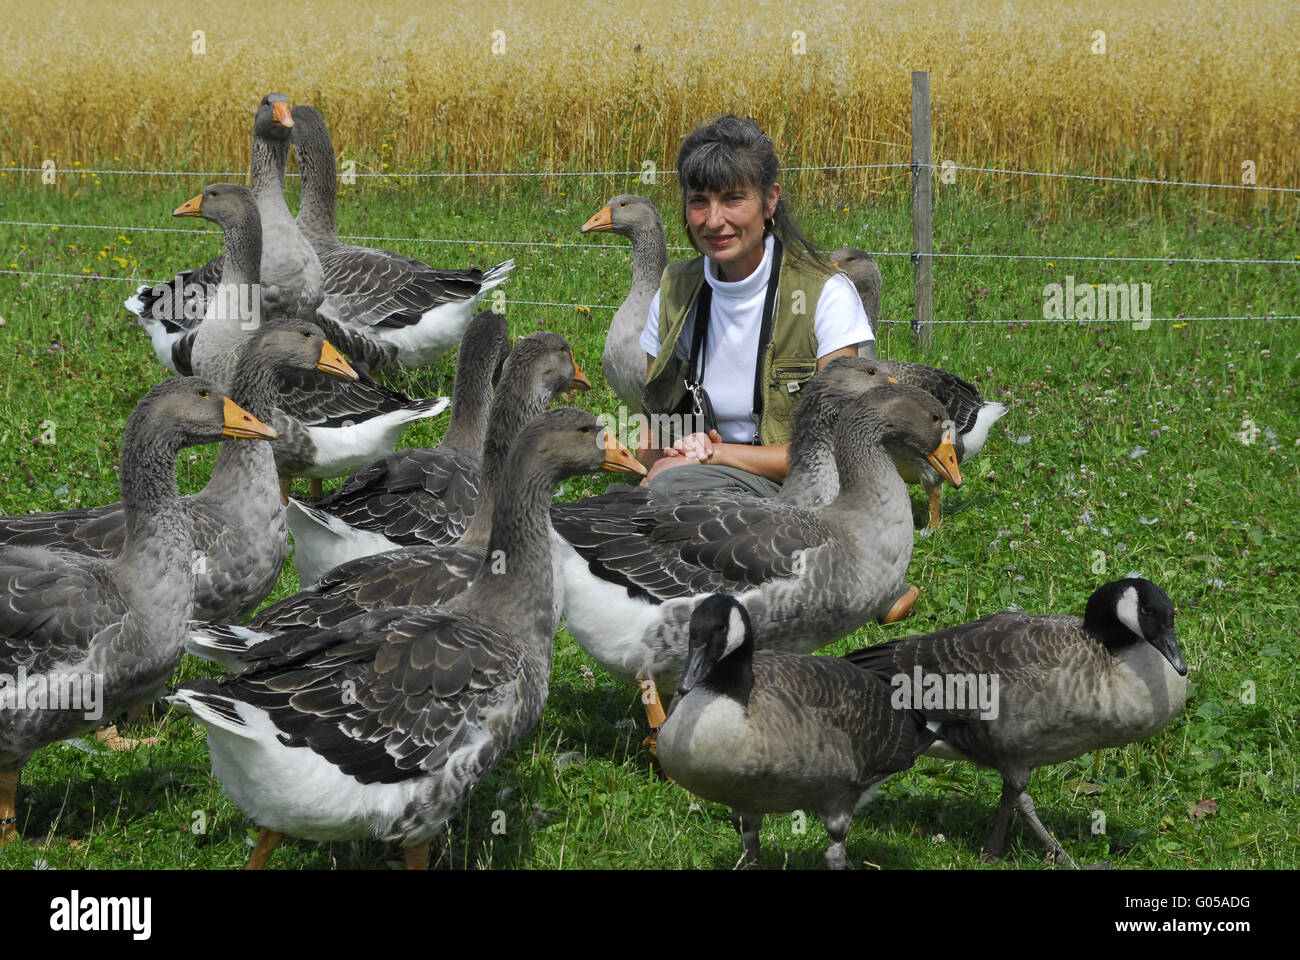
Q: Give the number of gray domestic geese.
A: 12